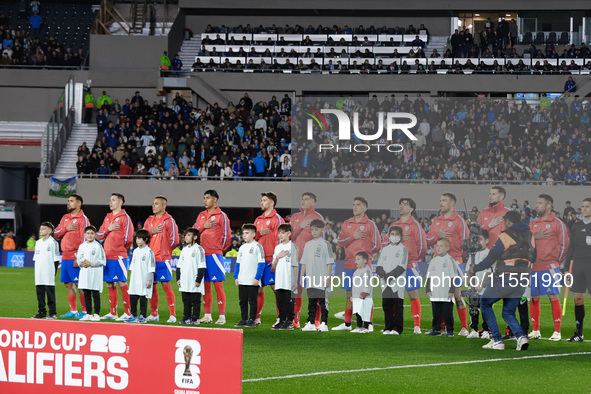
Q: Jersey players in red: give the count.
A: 11